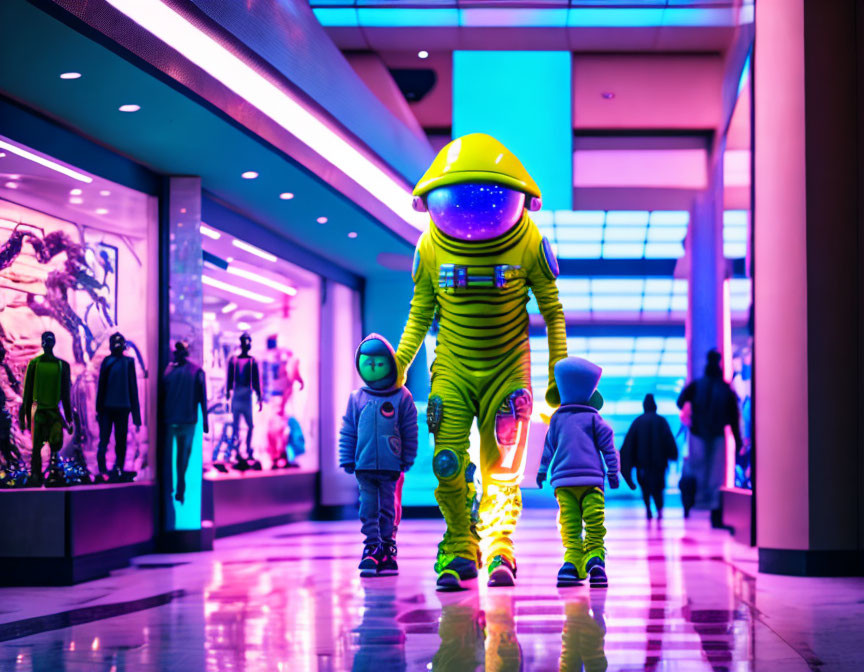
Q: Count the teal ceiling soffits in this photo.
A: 1